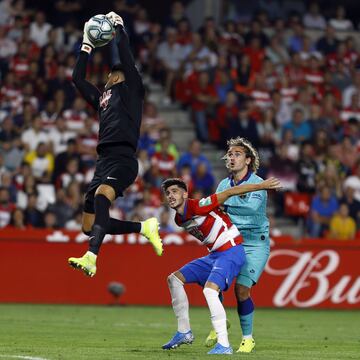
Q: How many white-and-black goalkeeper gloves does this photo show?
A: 2